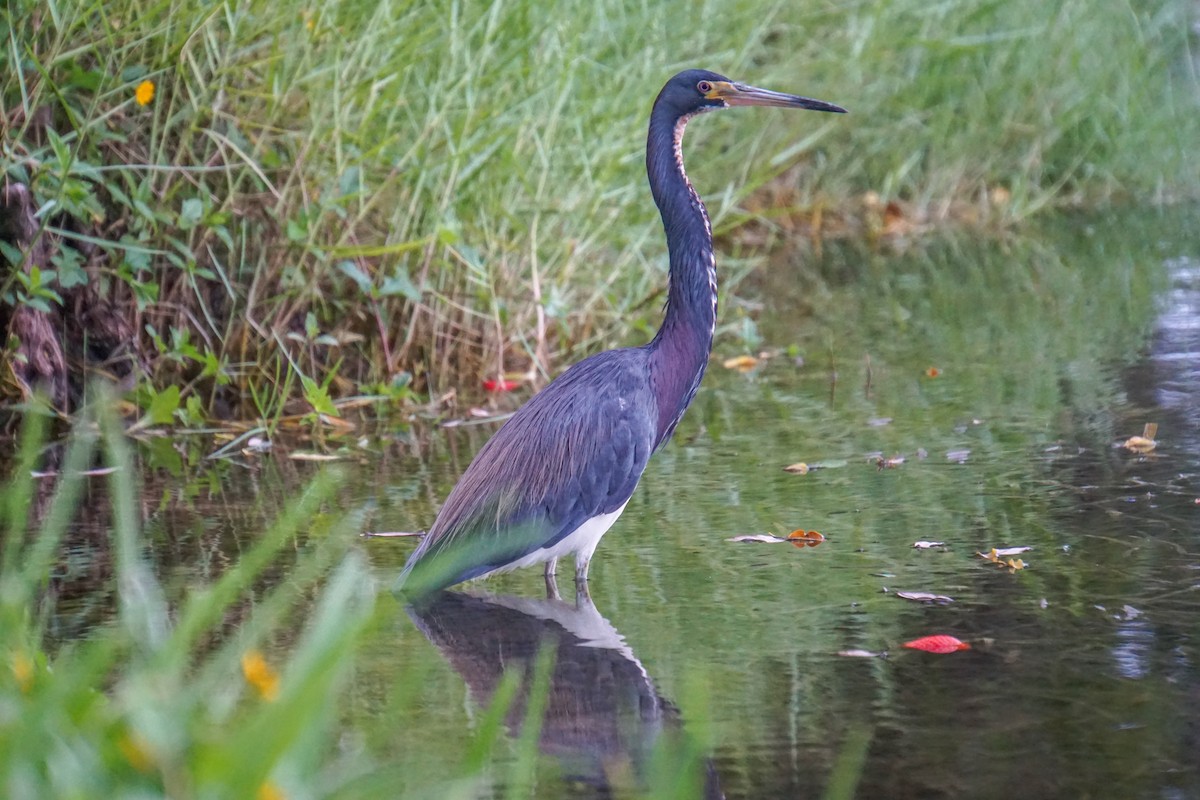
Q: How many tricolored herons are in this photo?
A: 1